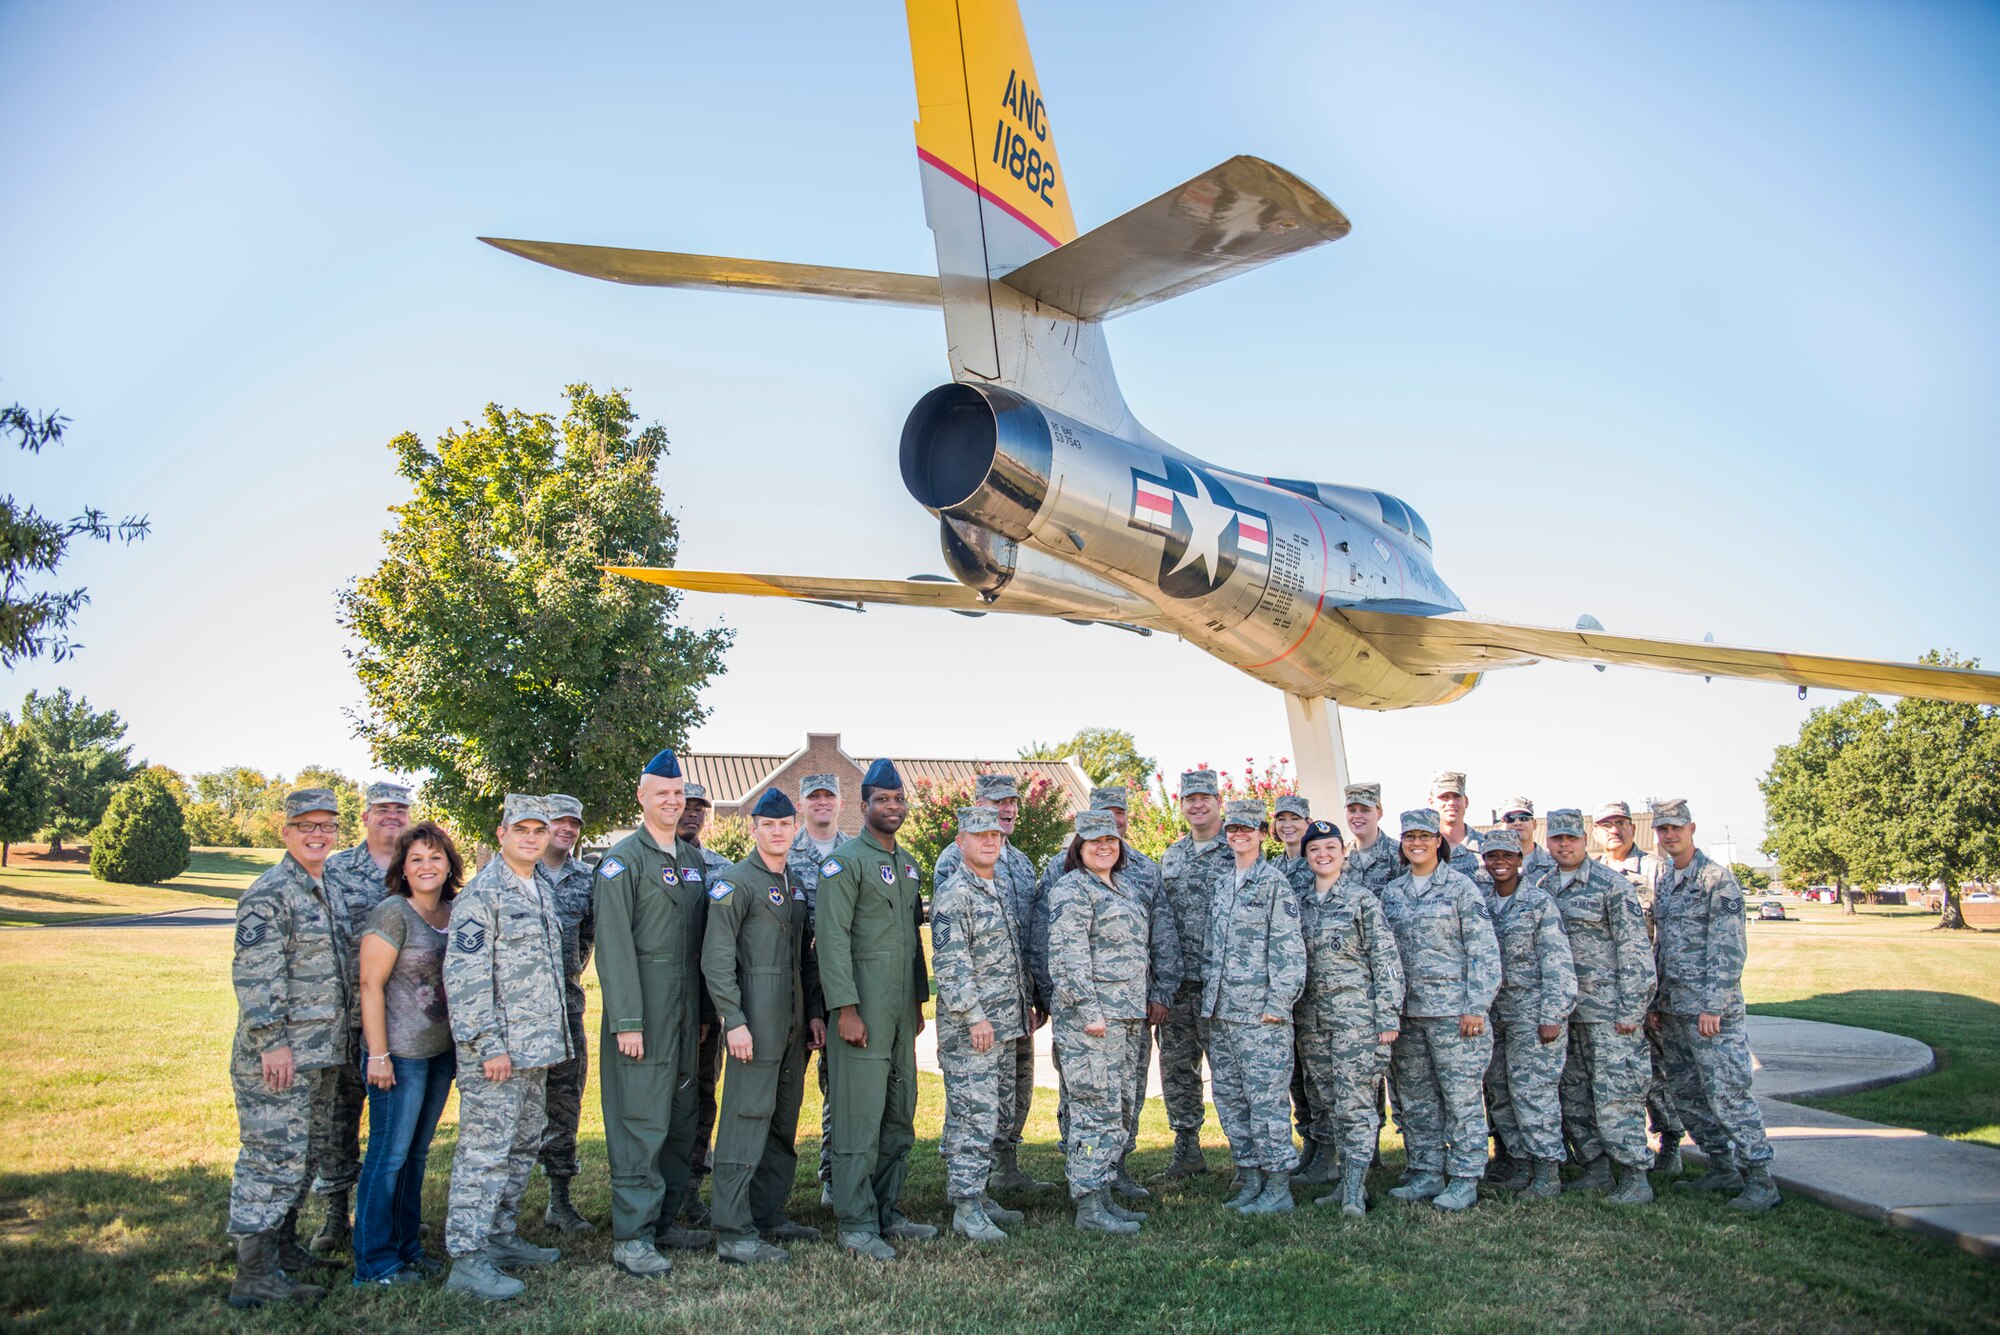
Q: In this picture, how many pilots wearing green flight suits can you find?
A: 3